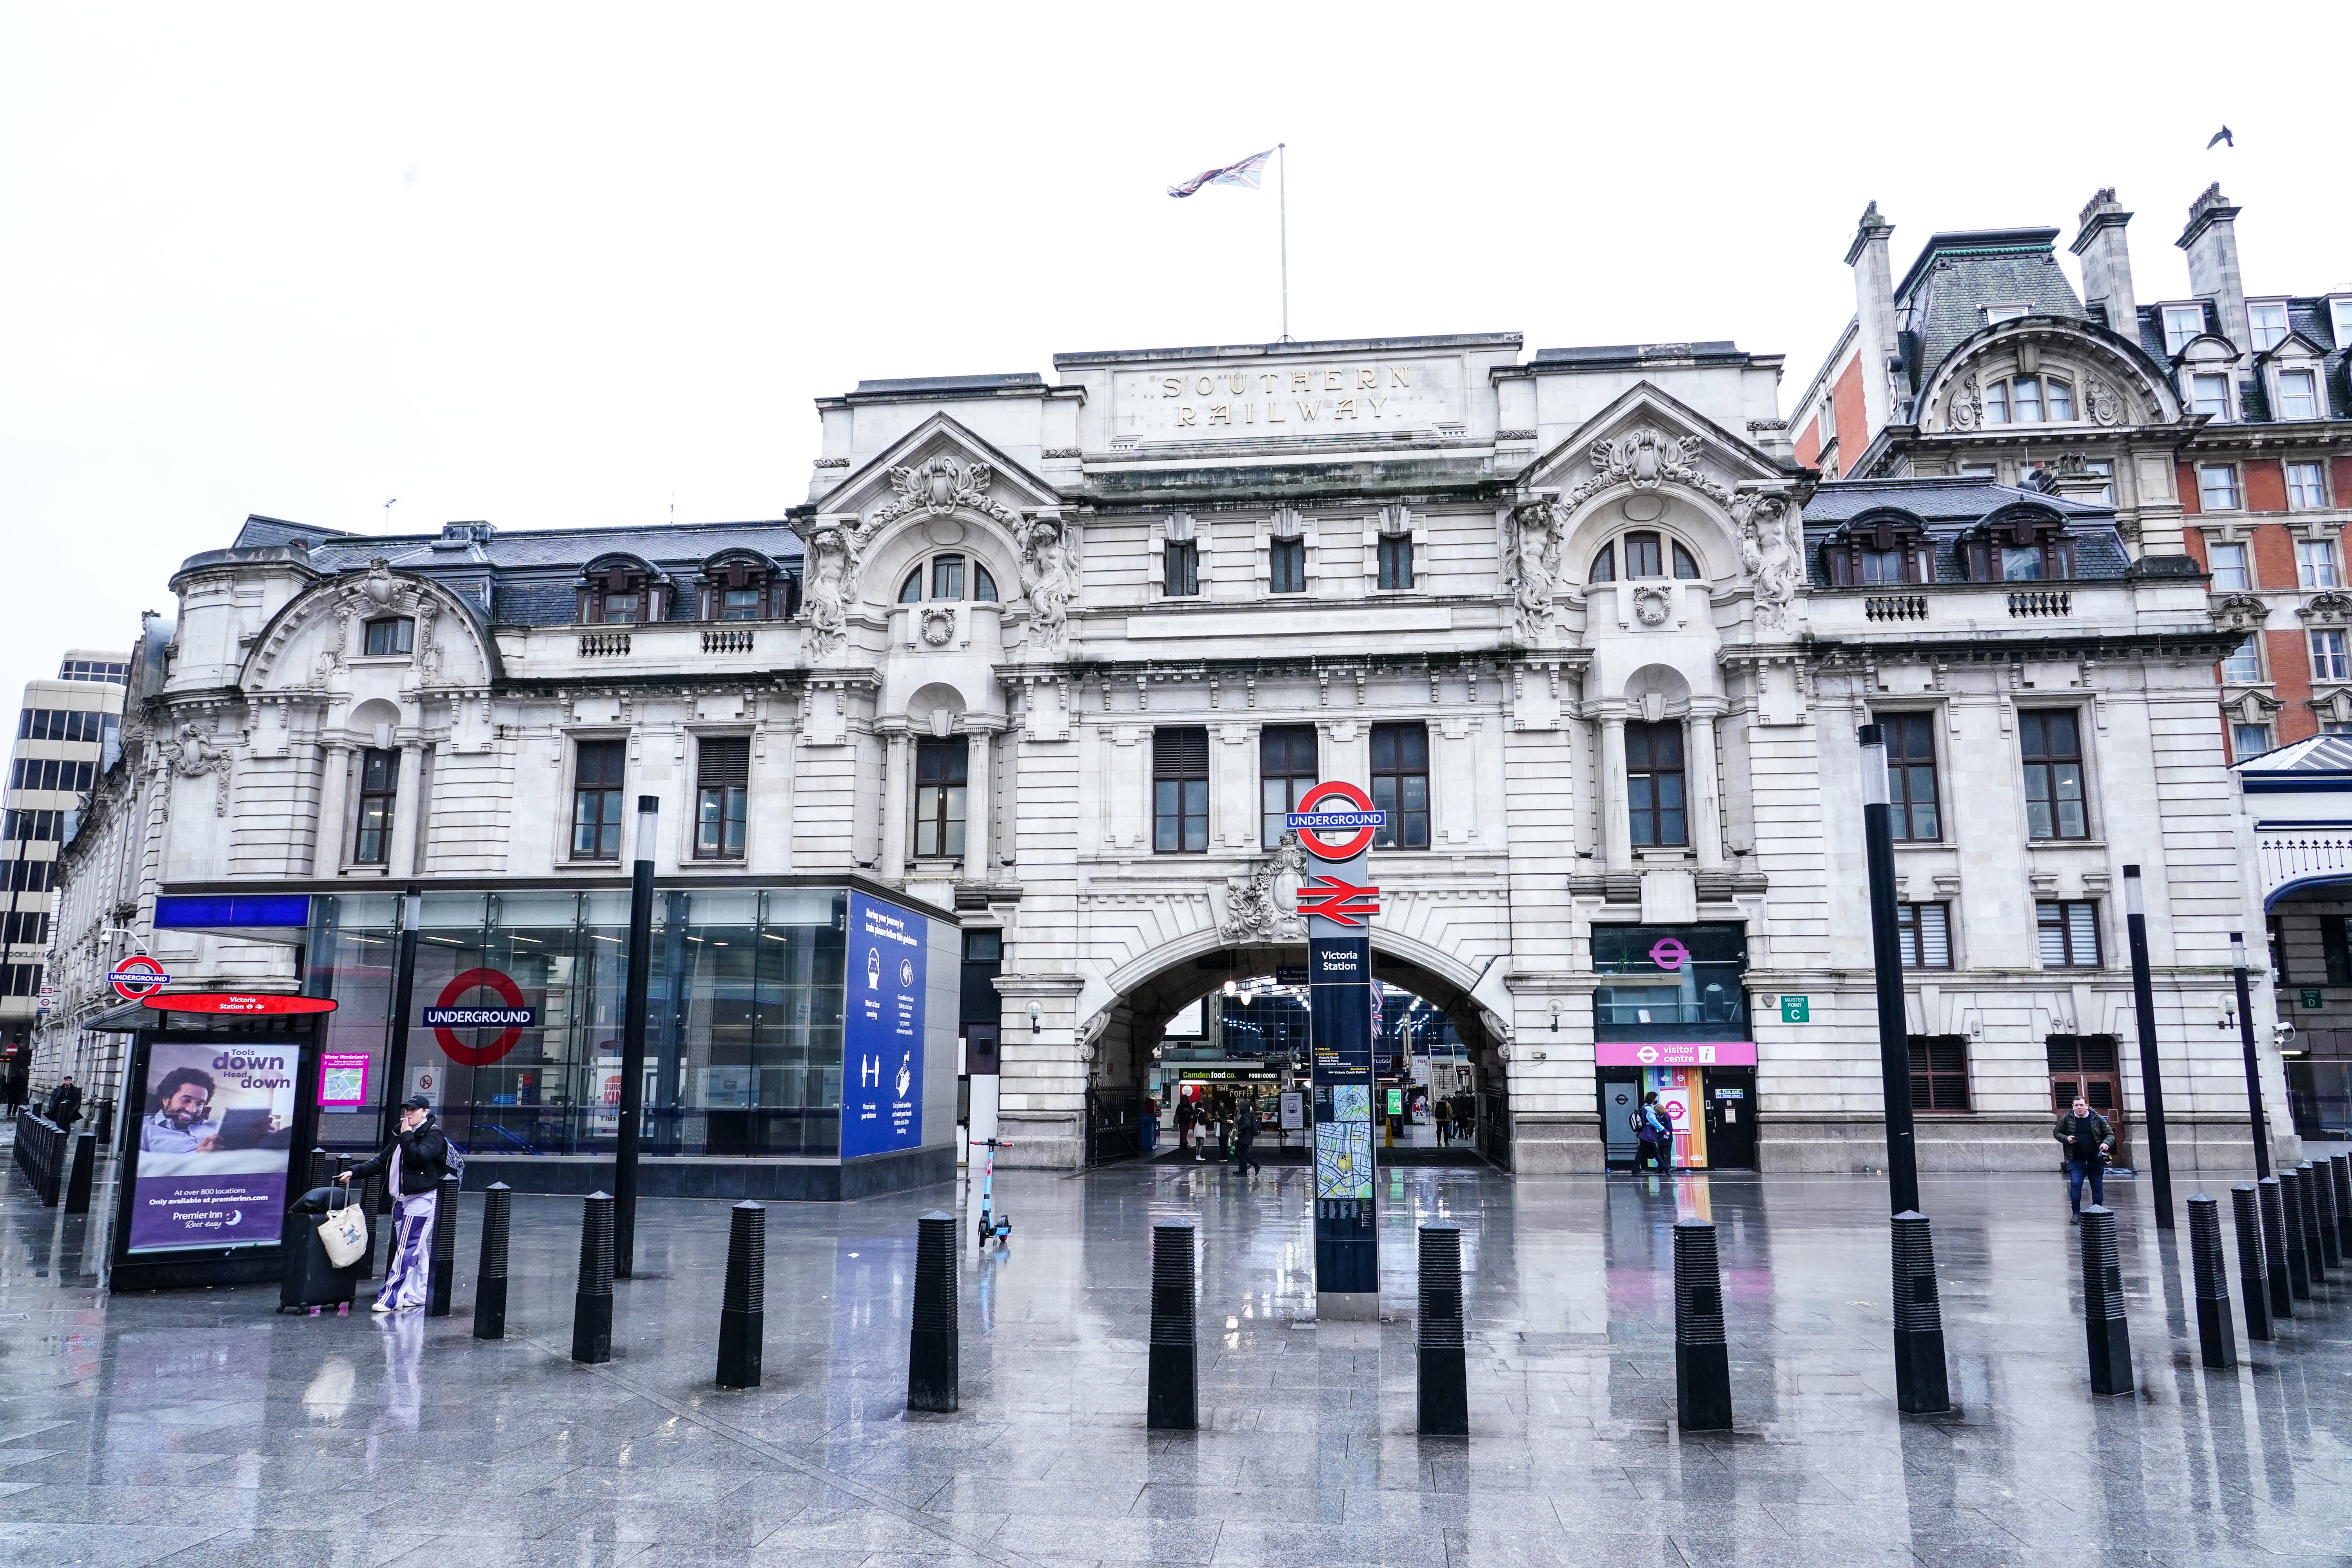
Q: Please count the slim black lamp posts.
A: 5